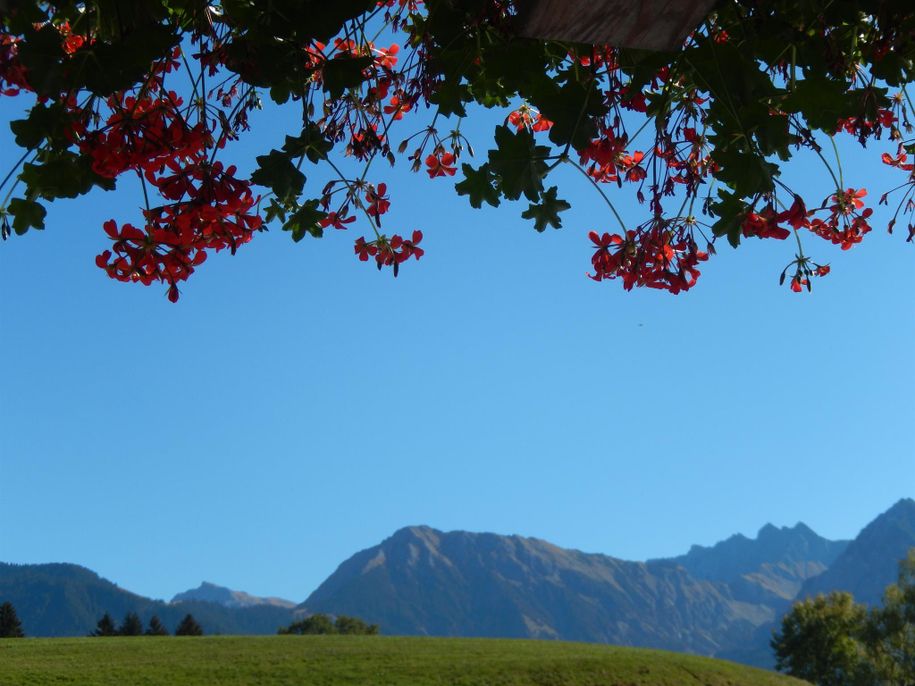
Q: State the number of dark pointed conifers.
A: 5